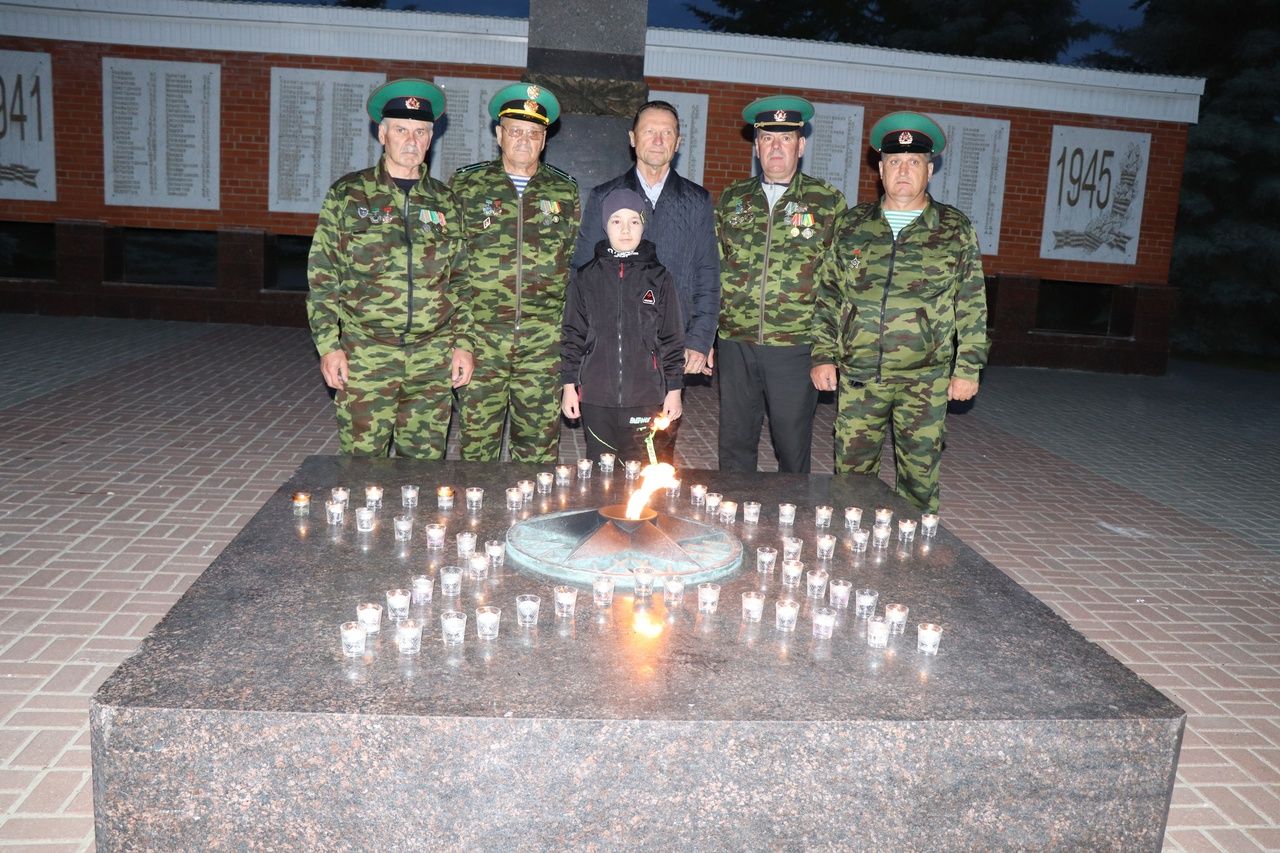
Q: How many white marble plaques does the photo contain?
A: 8